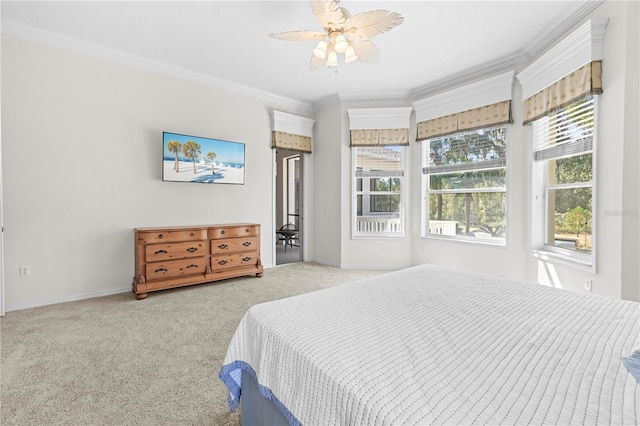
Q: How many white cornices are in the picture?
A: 4